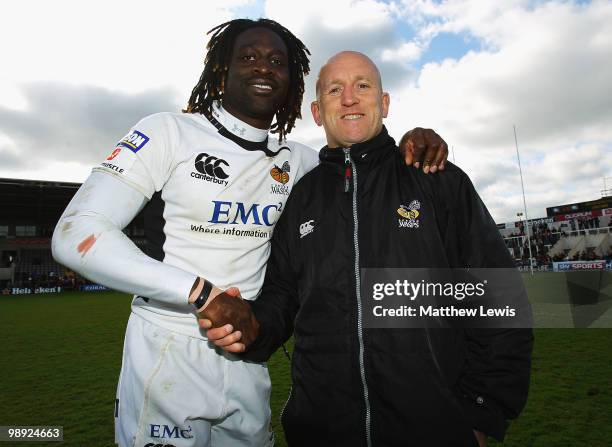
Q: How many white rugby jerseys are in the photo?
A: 1